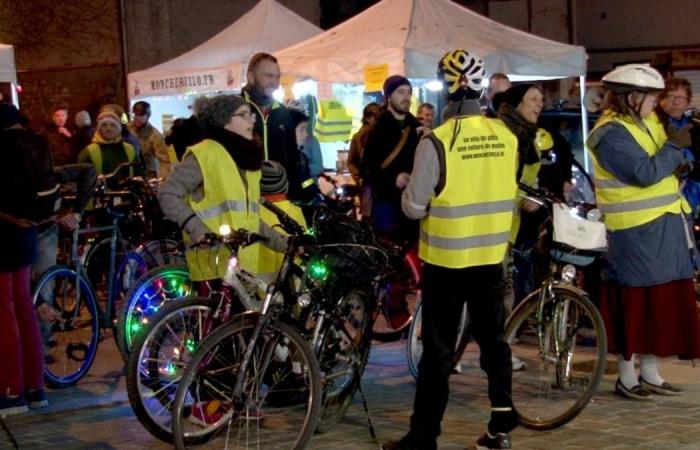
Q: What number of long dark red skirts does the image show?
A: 1